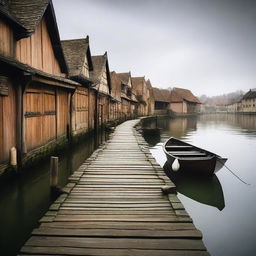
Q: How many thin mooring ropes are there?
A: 1